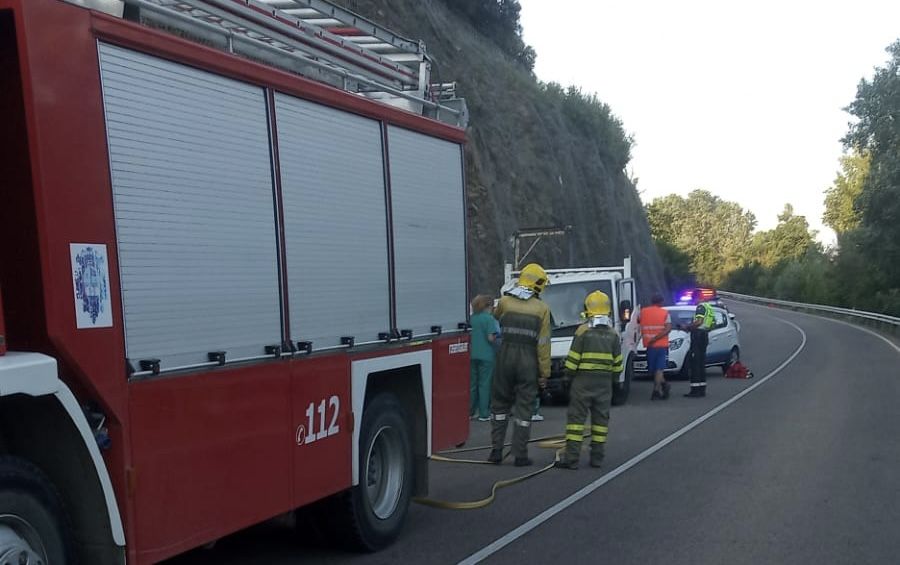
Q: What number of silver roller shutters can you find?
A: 3